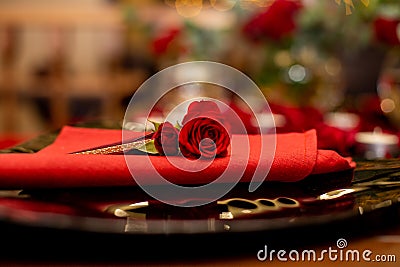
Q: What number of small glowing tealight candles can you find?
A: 3